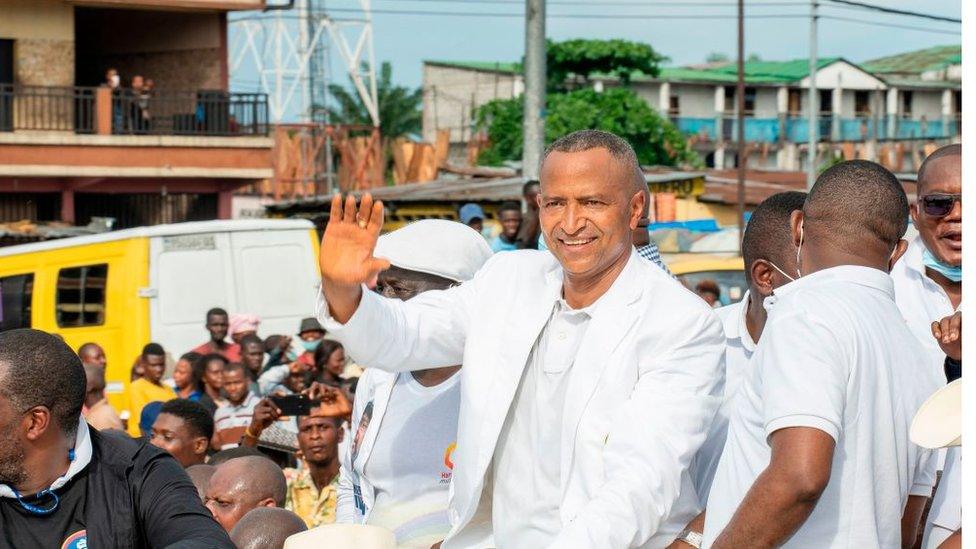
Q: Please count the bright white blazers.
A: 1